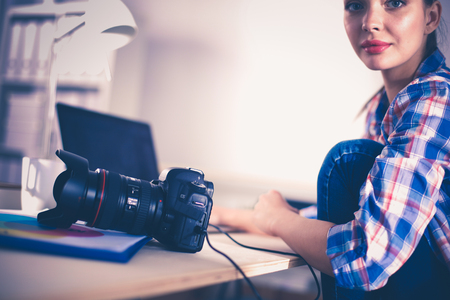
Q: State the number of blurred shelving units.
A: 1